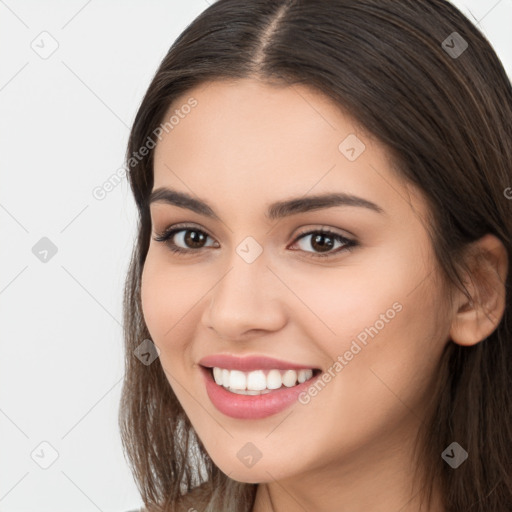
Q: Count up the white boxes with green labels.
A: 0